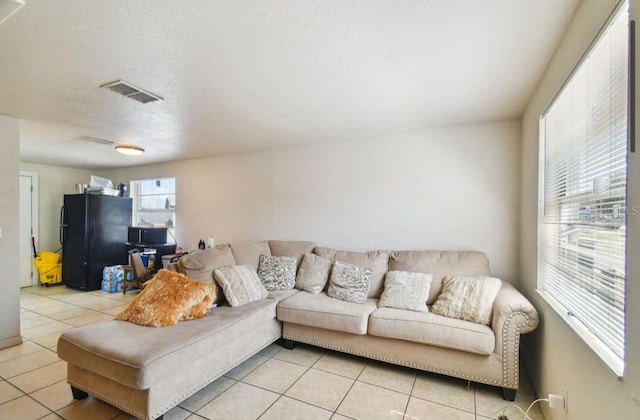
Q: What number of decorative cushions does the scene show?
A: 7